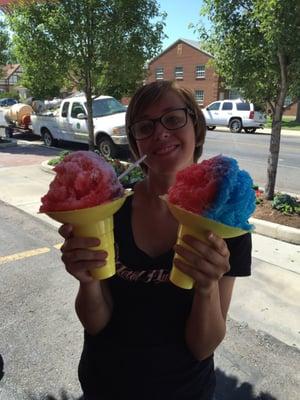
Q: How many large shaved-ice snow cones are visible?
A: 2